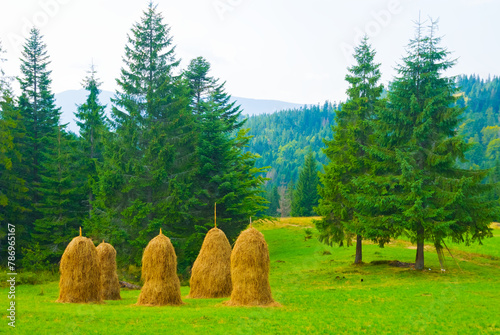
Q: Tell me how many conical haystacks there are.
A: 5